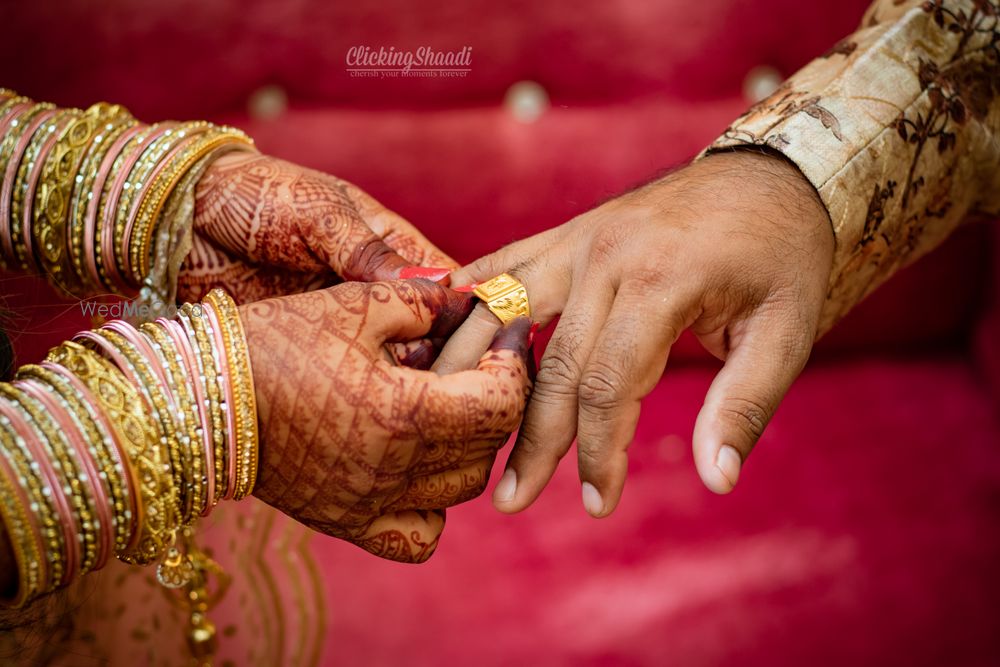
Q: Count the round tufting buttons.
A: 3